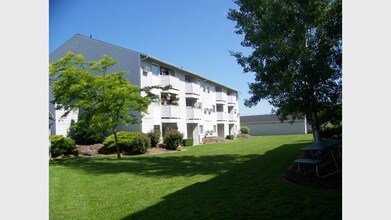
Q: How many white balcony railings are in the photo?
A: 8